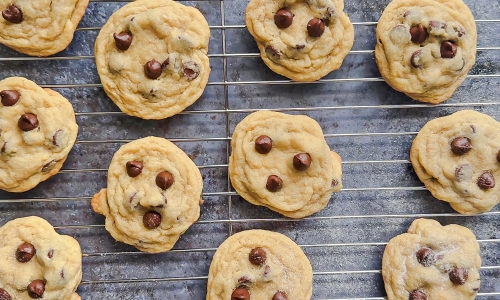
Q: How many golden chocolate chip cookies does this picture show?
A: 11